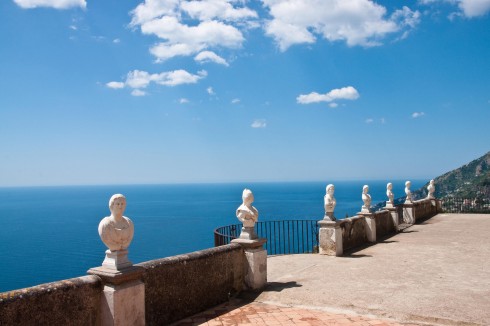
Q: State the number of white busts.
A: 7